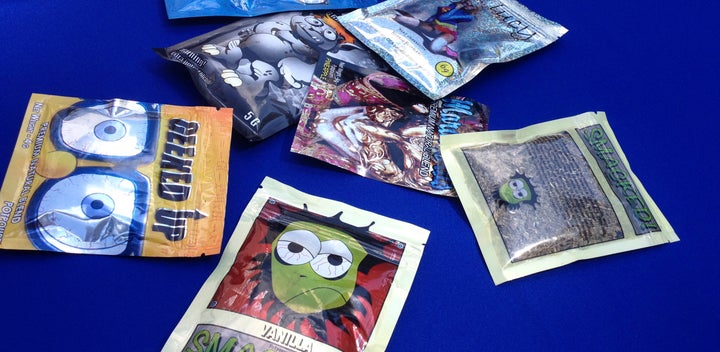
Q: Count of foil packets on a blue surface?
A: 7